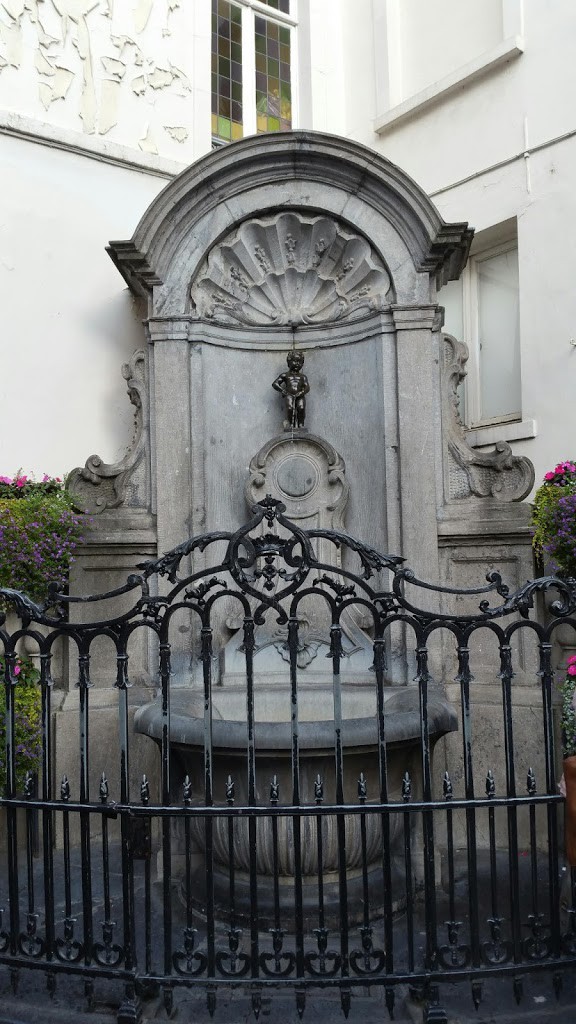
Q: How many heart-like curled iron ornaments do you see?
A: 13